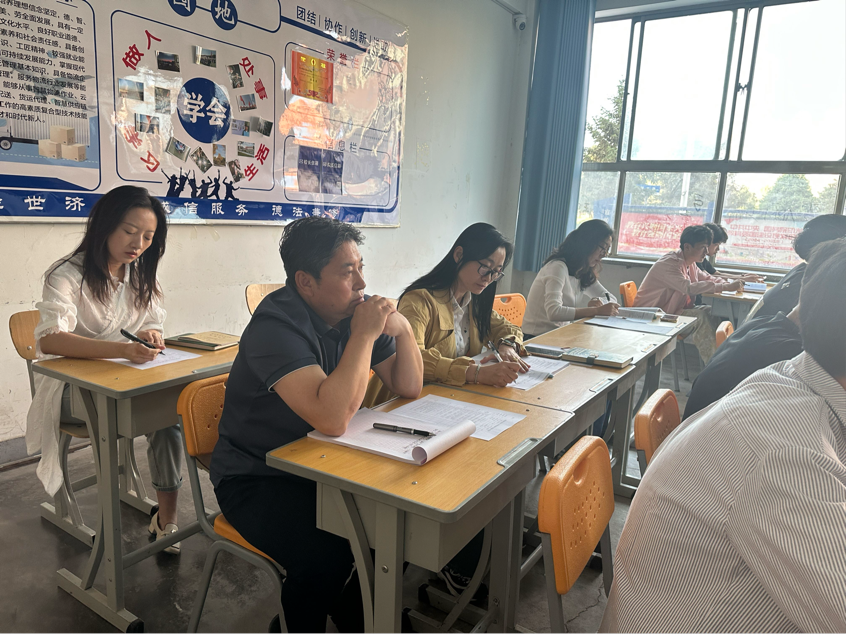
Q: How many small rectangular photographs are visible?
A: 14